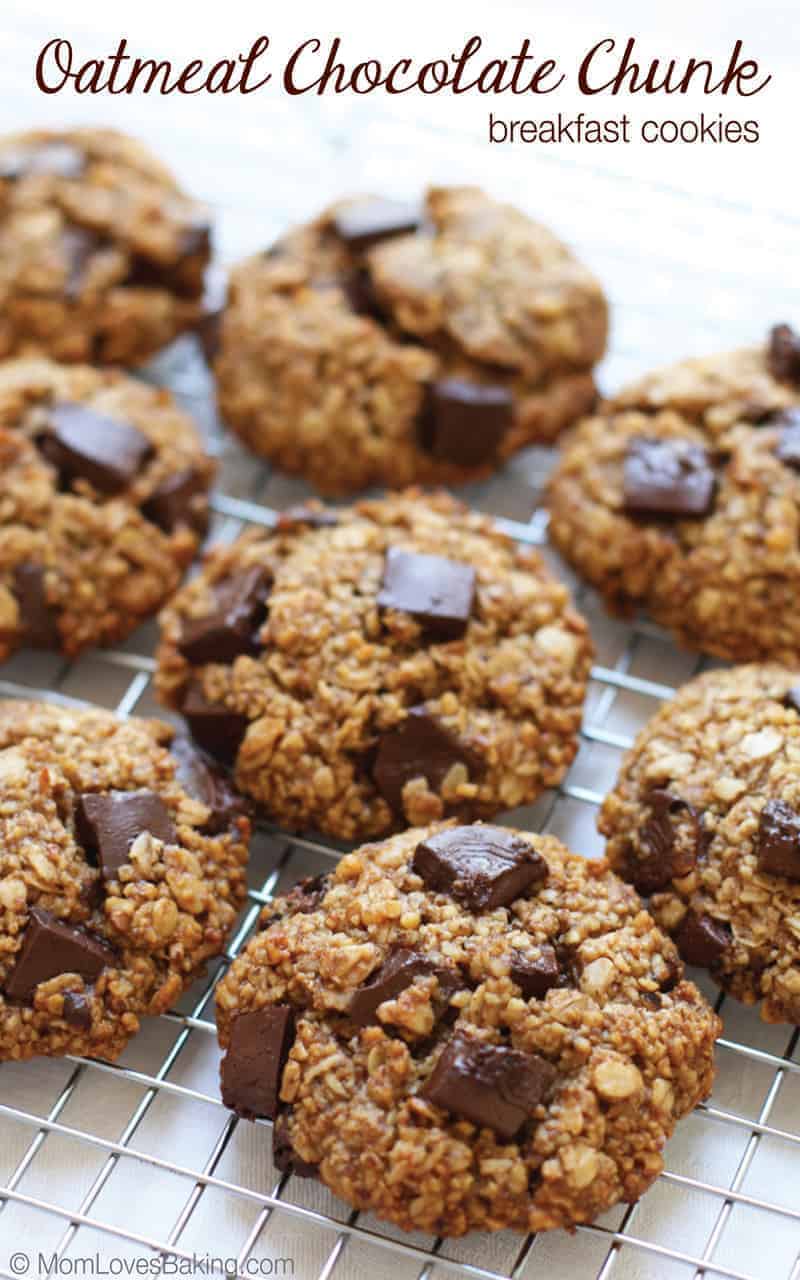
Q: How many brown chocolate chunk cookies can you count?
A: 8